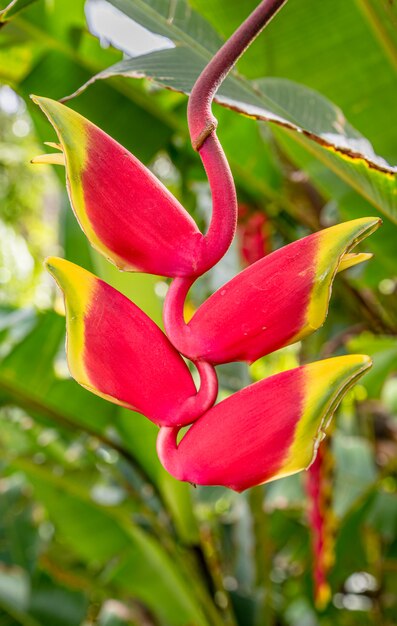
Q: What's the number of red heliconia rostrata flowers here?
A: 4